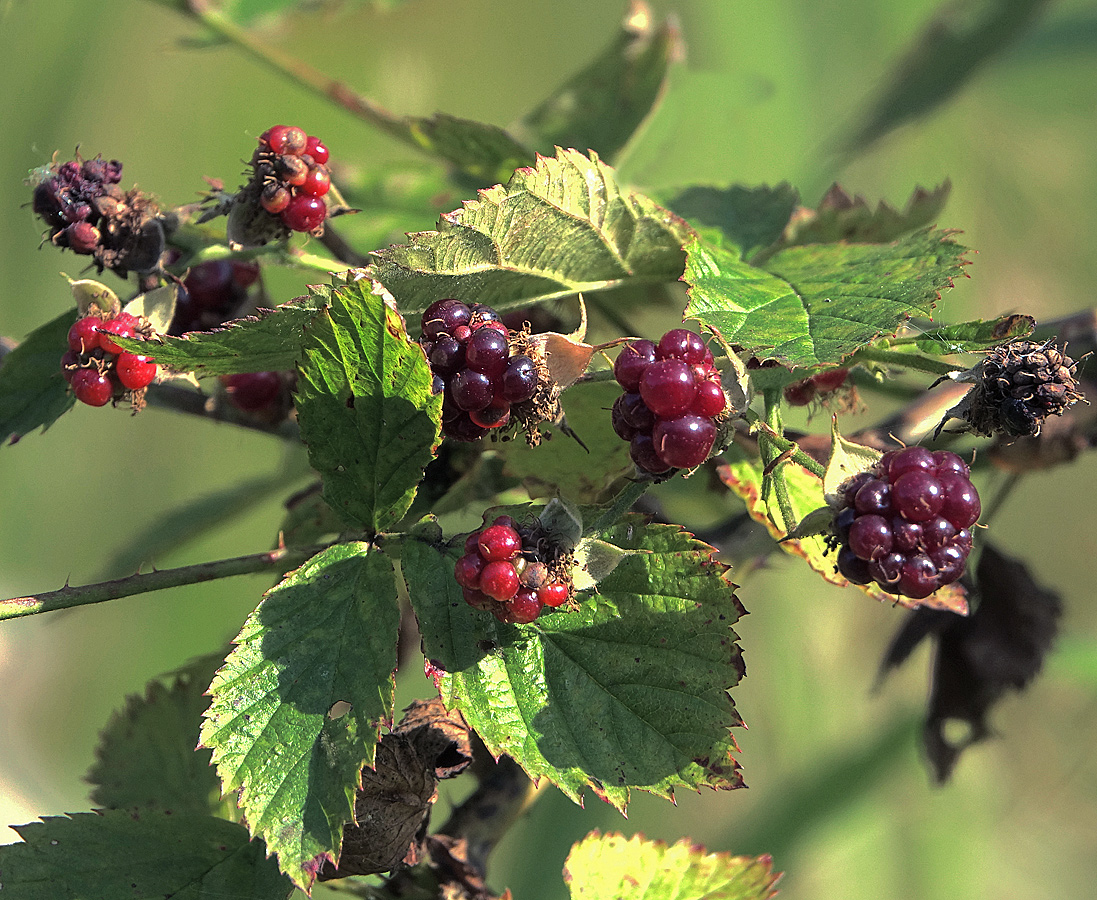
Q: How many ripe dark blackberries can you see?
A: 3